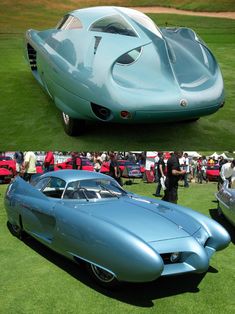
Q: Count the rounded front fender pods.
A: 2